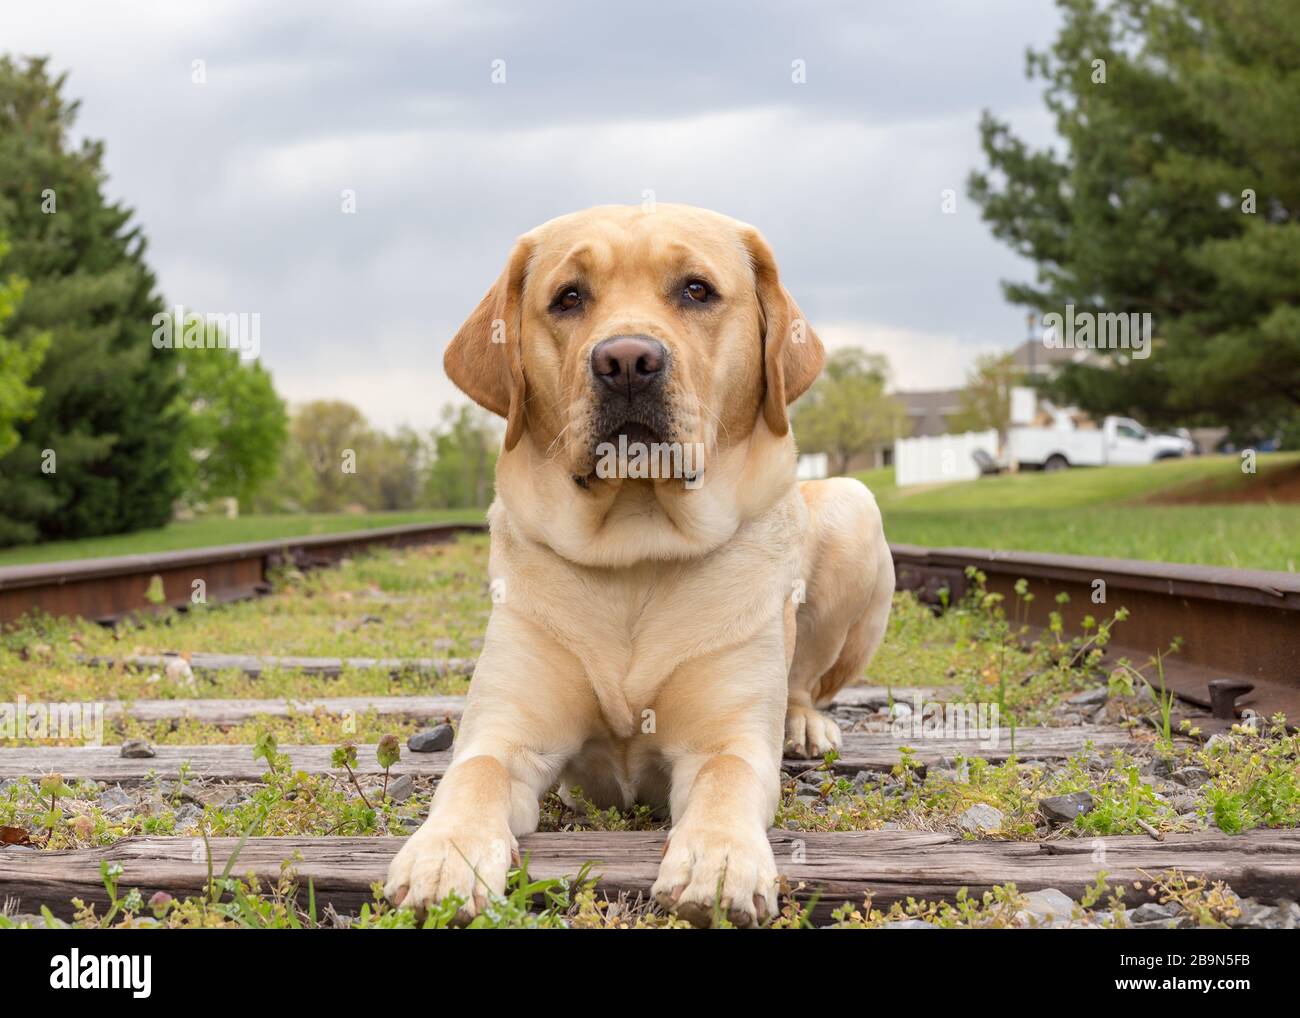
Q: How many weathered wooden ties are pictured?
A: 4